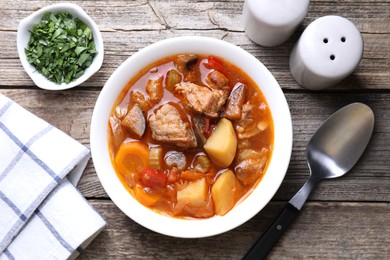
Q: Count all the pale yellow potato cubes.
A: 3